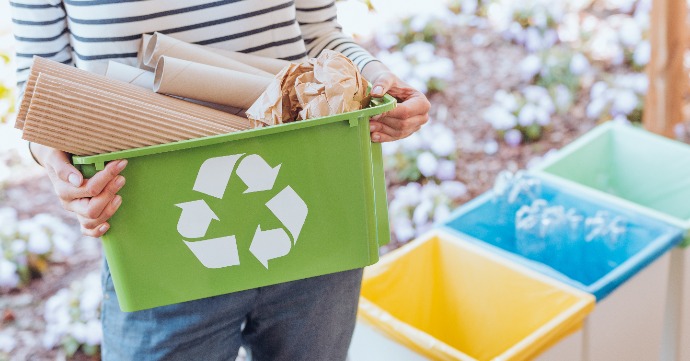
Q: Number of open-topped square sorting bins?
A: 3